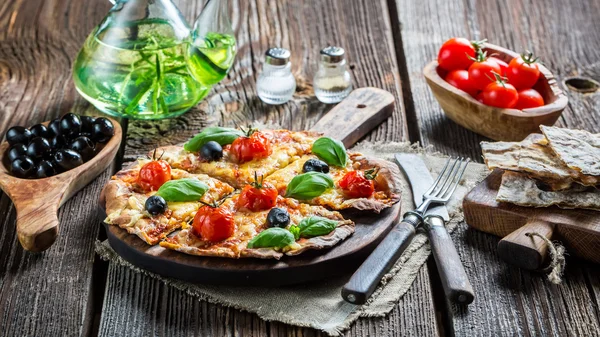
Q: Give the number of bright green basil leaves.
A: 6